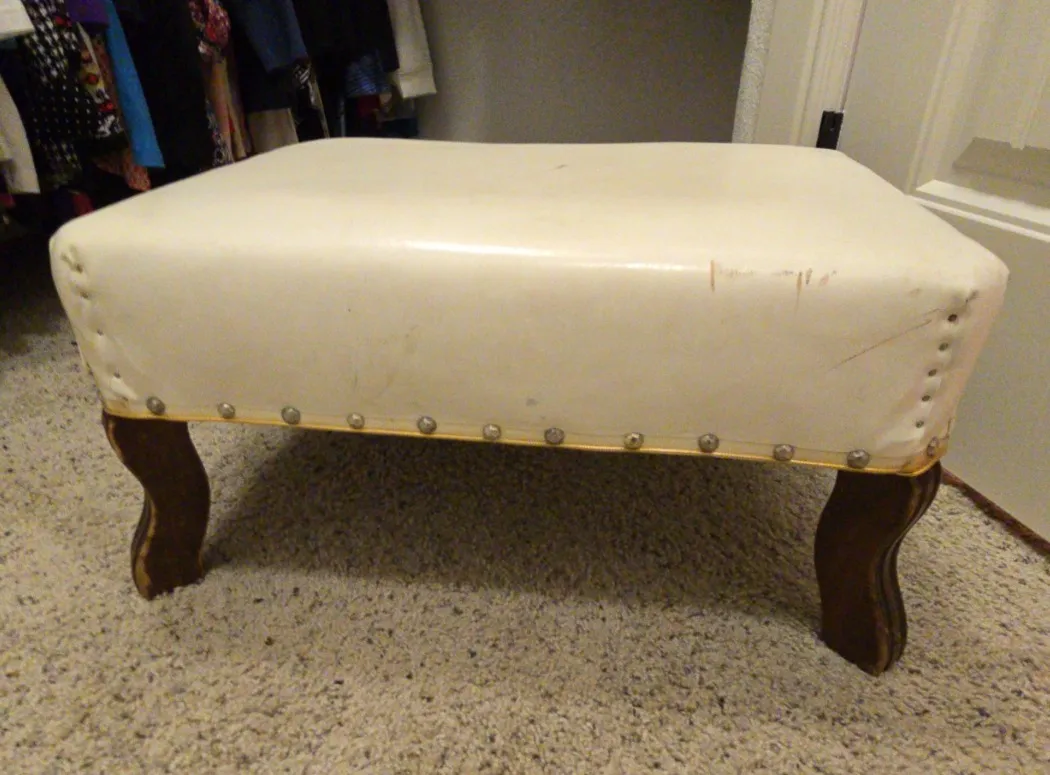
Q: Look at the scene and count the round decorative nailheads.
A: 12